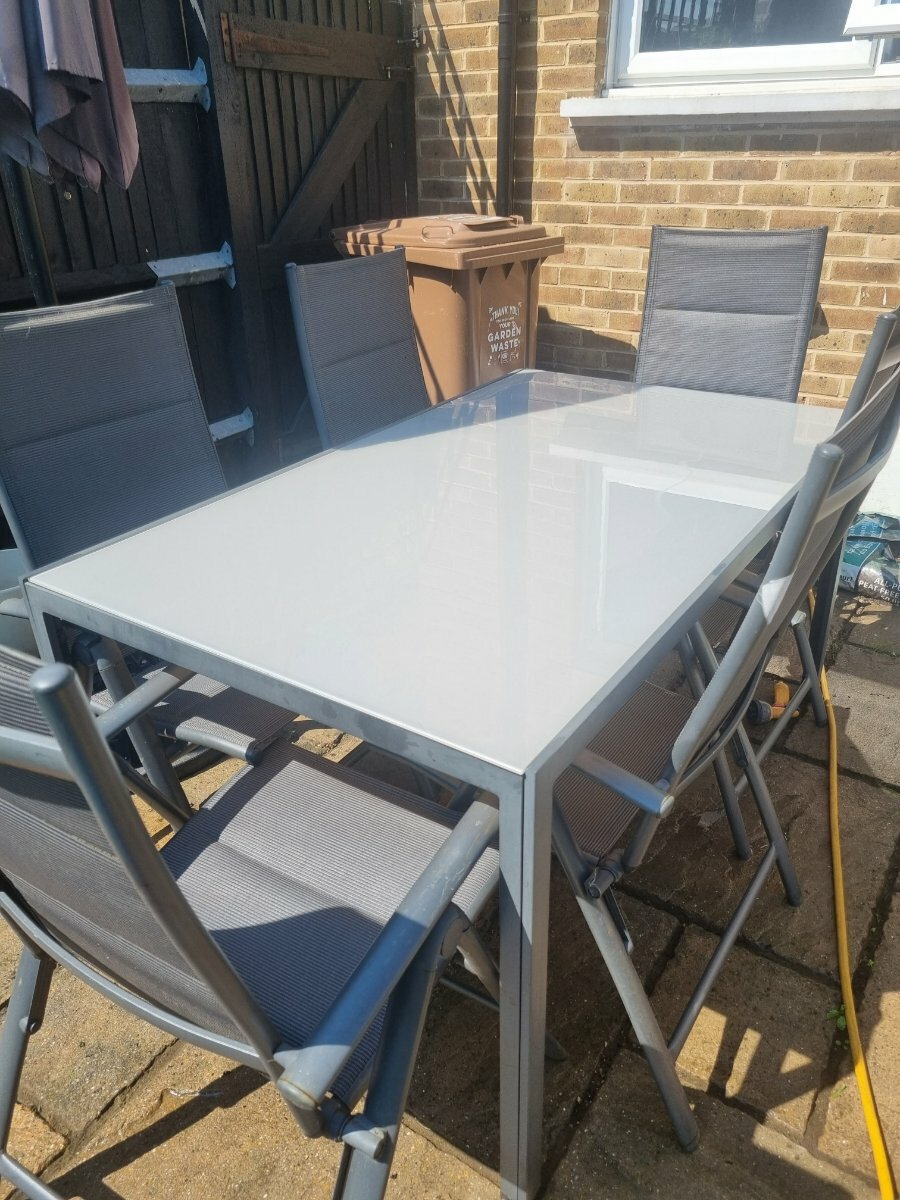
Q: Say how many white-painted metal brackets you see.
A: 3